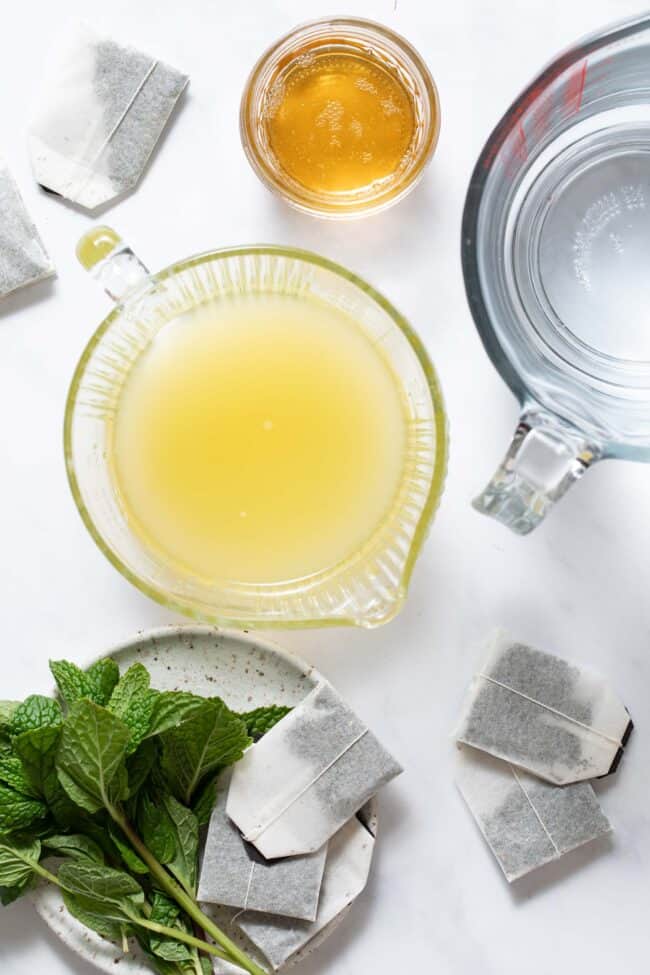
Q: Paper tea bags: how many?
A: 7